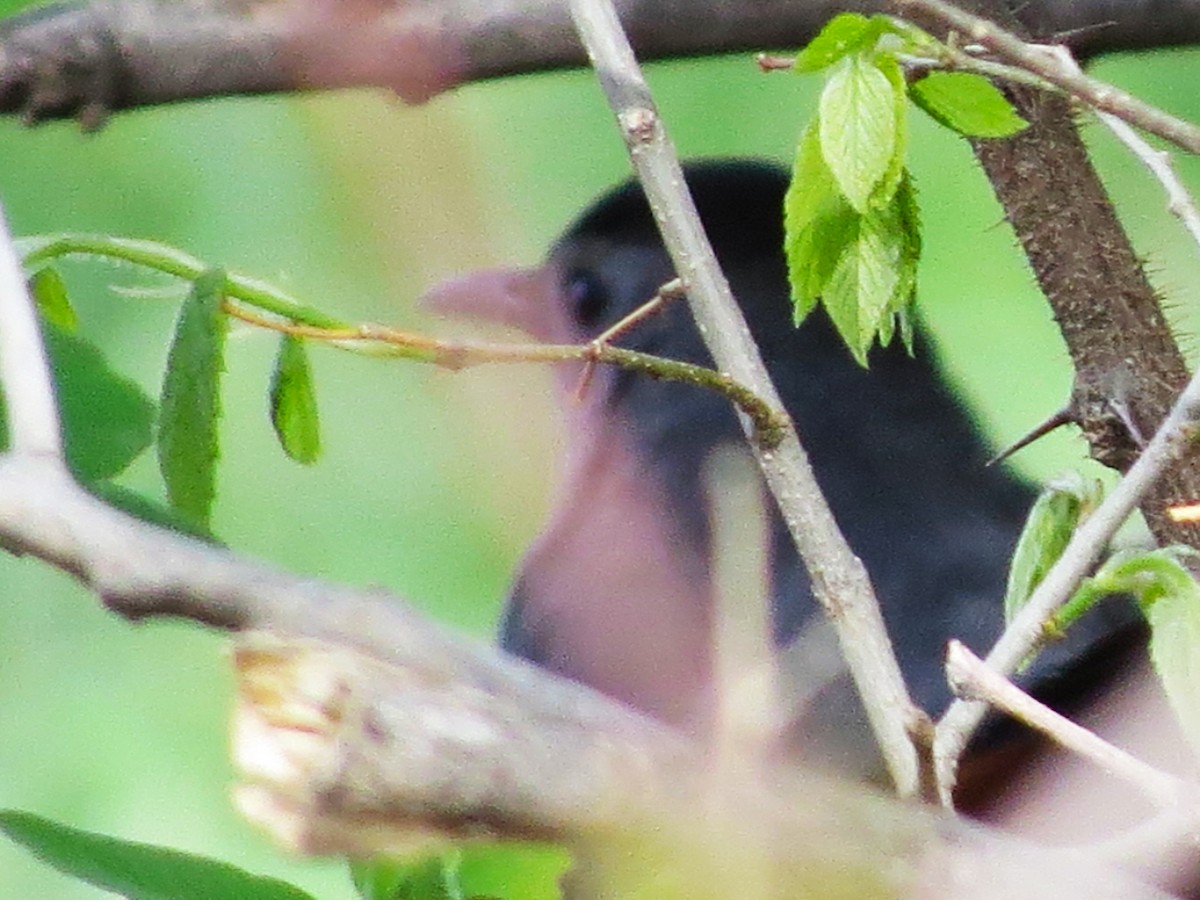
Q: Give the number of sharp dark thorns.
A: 1